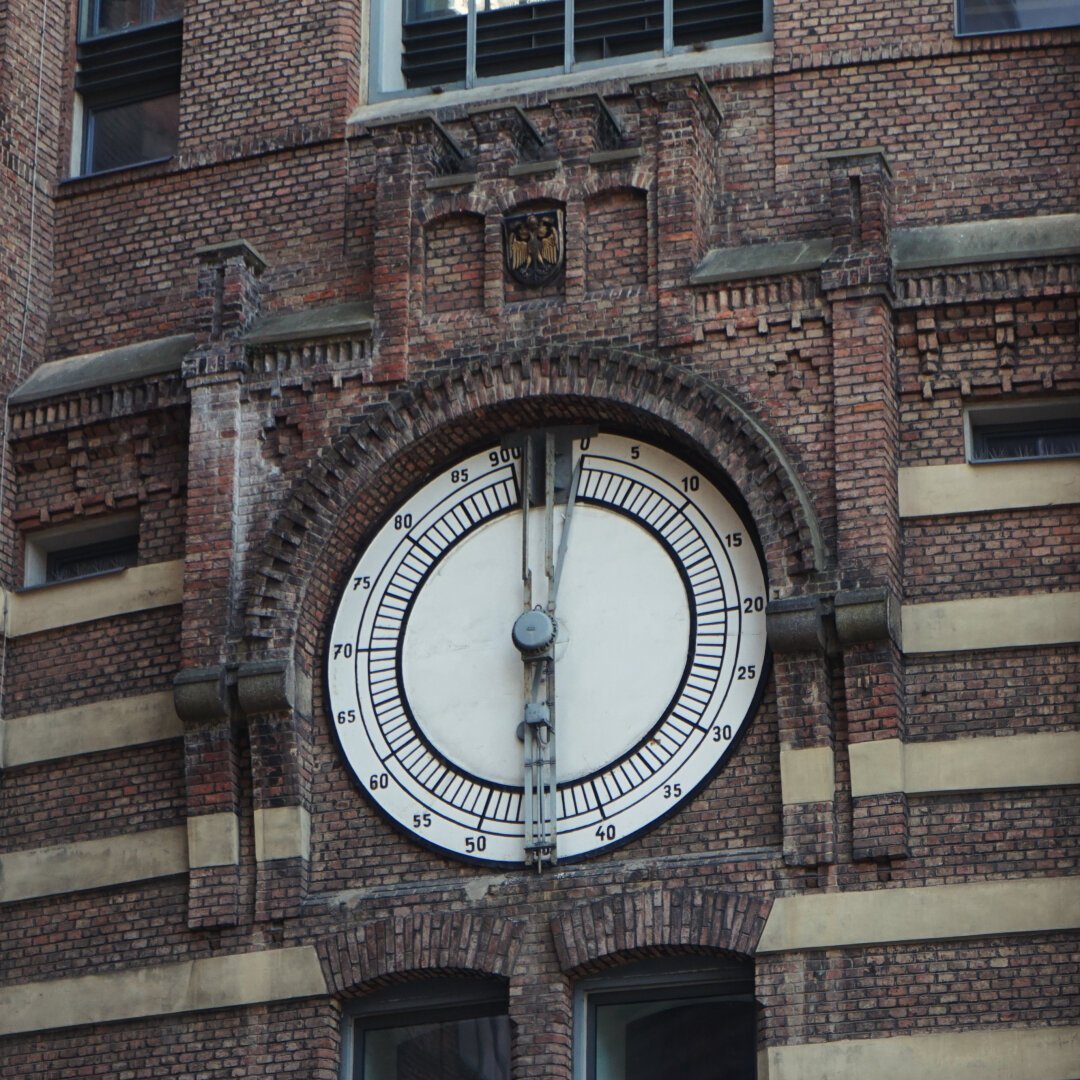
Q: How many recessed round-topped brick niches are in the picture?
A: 3